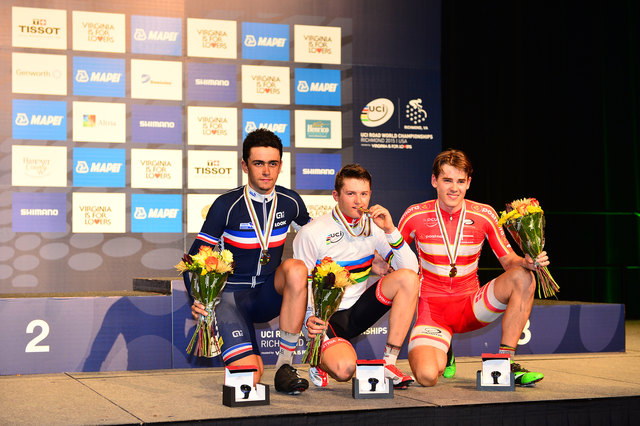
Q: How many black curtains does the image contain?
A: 1